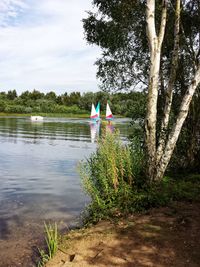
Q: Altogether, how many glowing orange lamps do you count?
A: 0